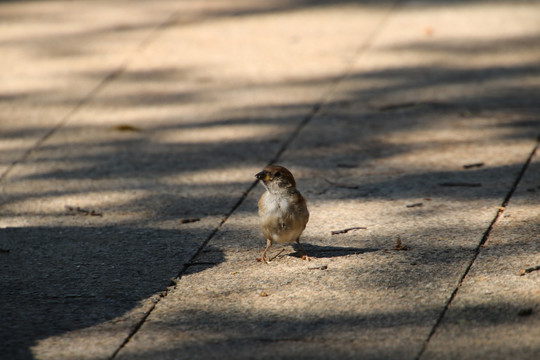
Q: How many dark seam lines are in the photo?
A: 3